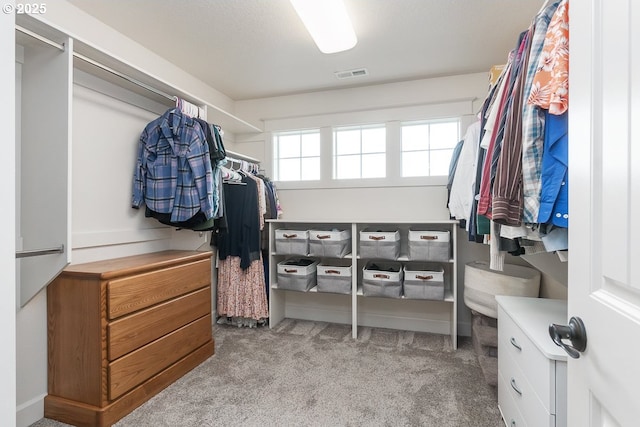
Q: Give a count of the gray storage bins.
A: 8